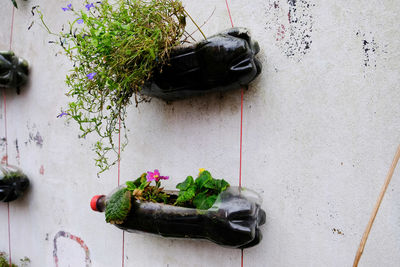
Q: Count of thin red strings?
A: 3